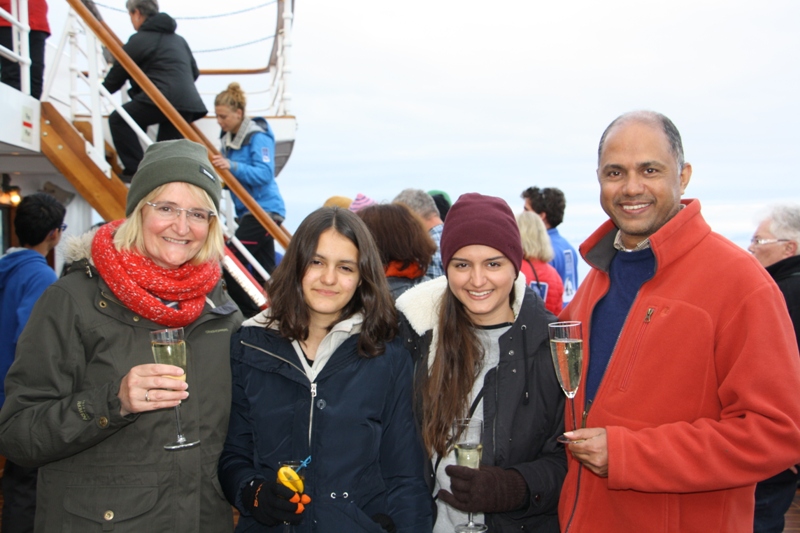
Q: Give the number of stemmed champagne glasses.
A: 3